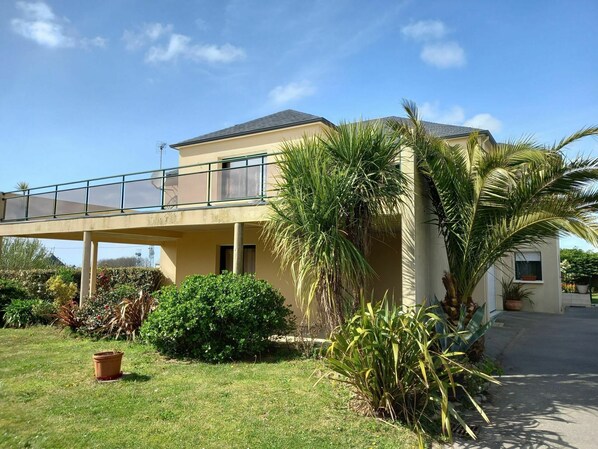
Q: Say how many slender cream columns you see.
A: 3